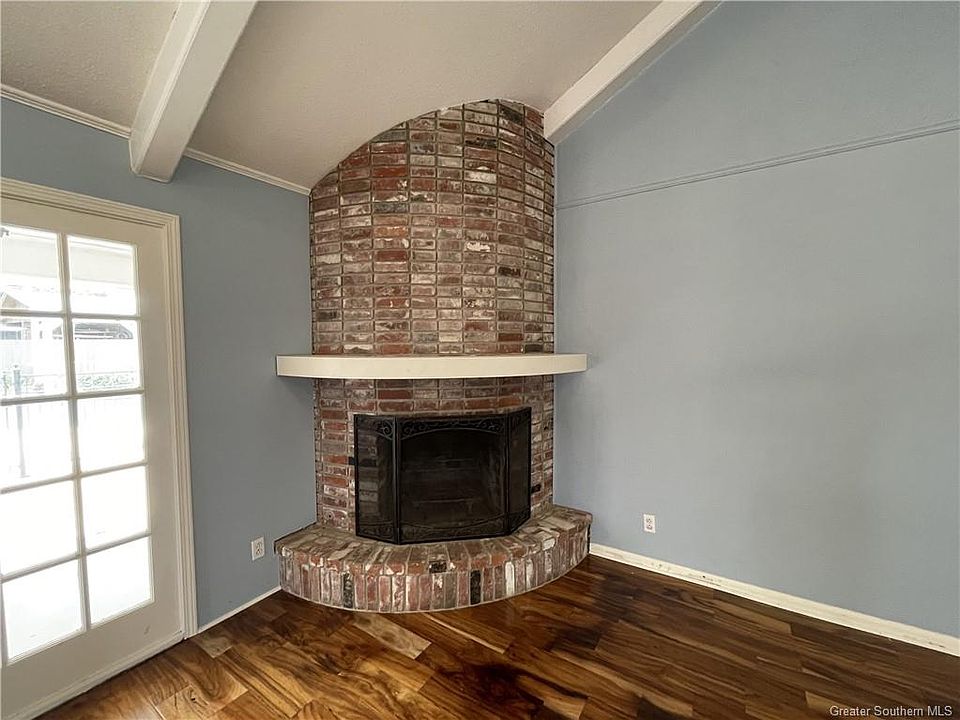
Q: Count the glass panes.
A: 10